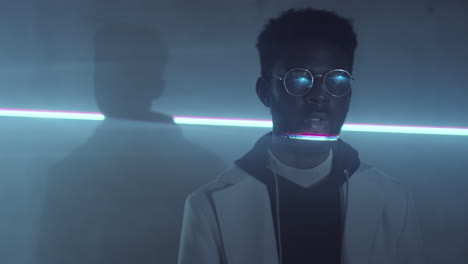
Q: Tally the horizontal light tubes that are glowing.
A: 1